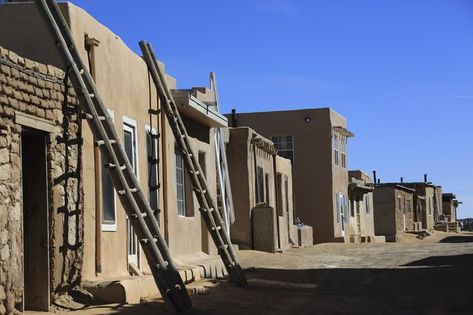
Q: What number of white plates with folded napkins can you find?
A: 0